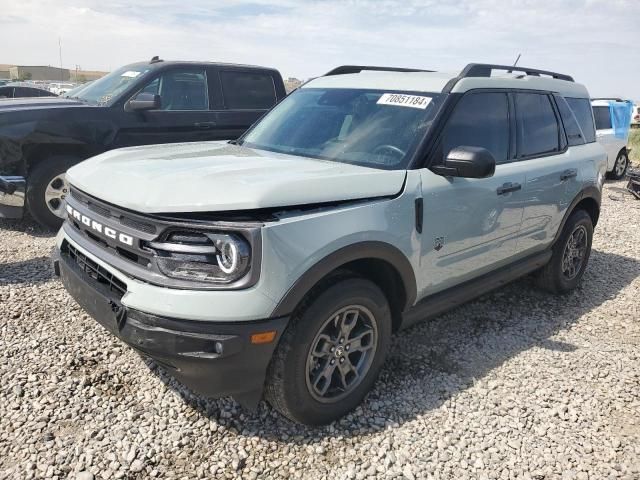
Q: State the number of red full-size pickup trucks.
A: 0